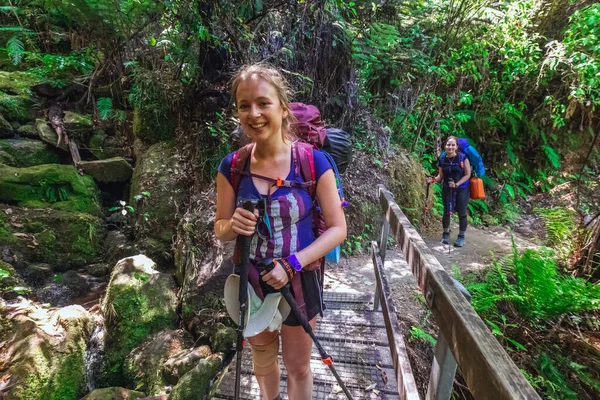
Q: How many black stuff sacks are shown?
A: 1